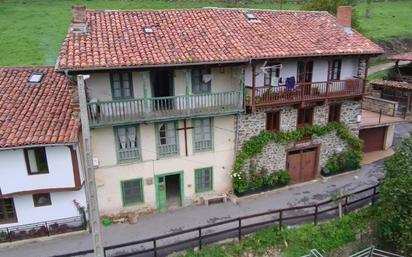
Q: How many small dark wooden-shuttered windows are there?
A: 3